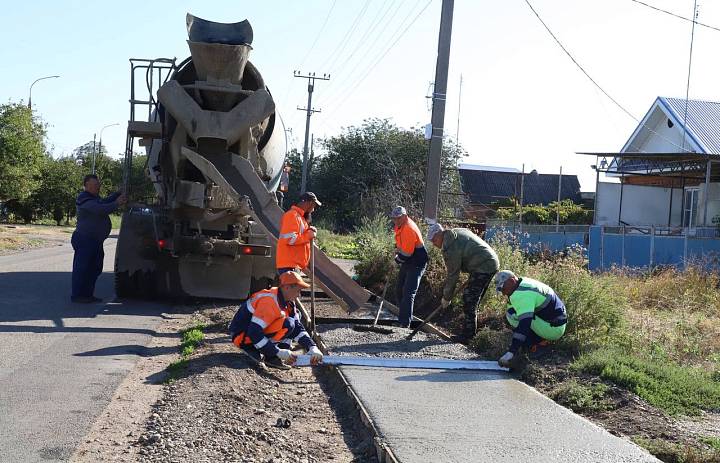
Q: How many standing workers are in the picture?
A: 4